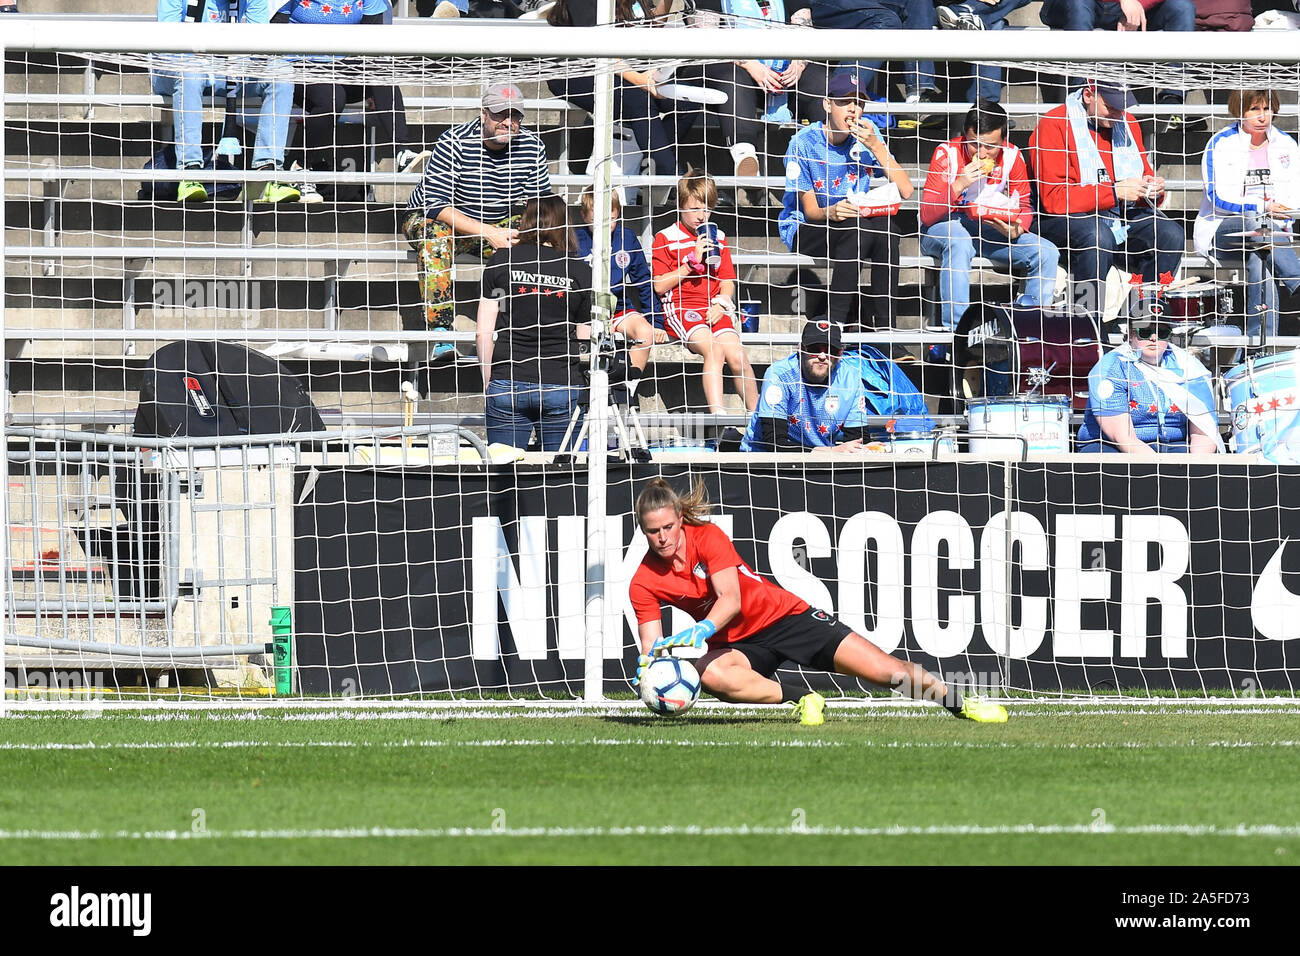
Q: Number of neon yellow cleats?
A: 2